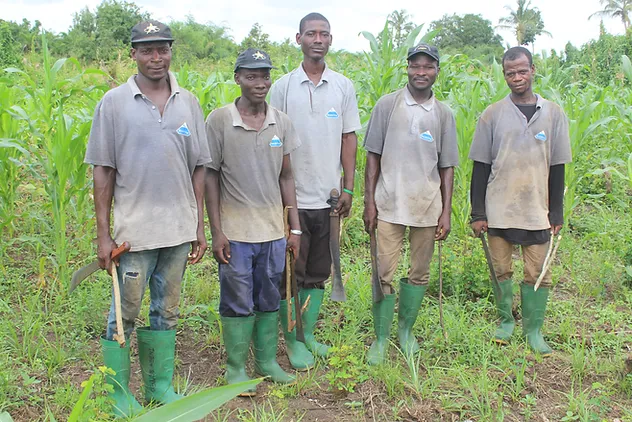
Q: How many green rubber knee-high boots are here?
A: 10